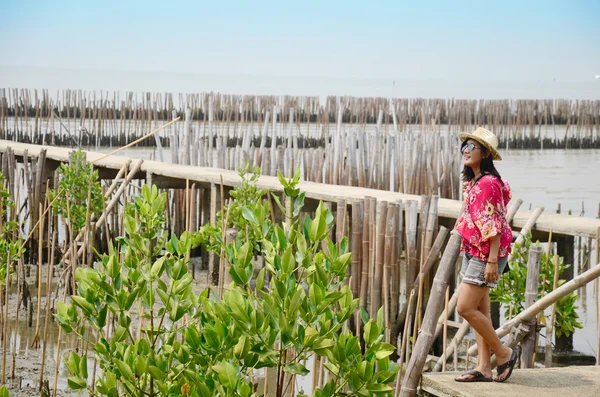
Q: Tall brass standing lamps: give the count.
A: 0